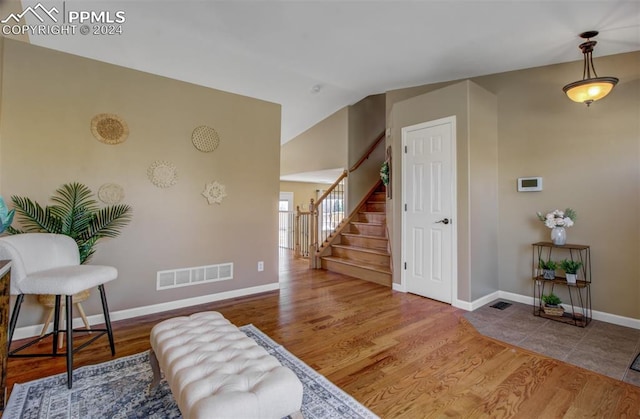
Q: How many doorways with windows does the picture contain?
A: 1